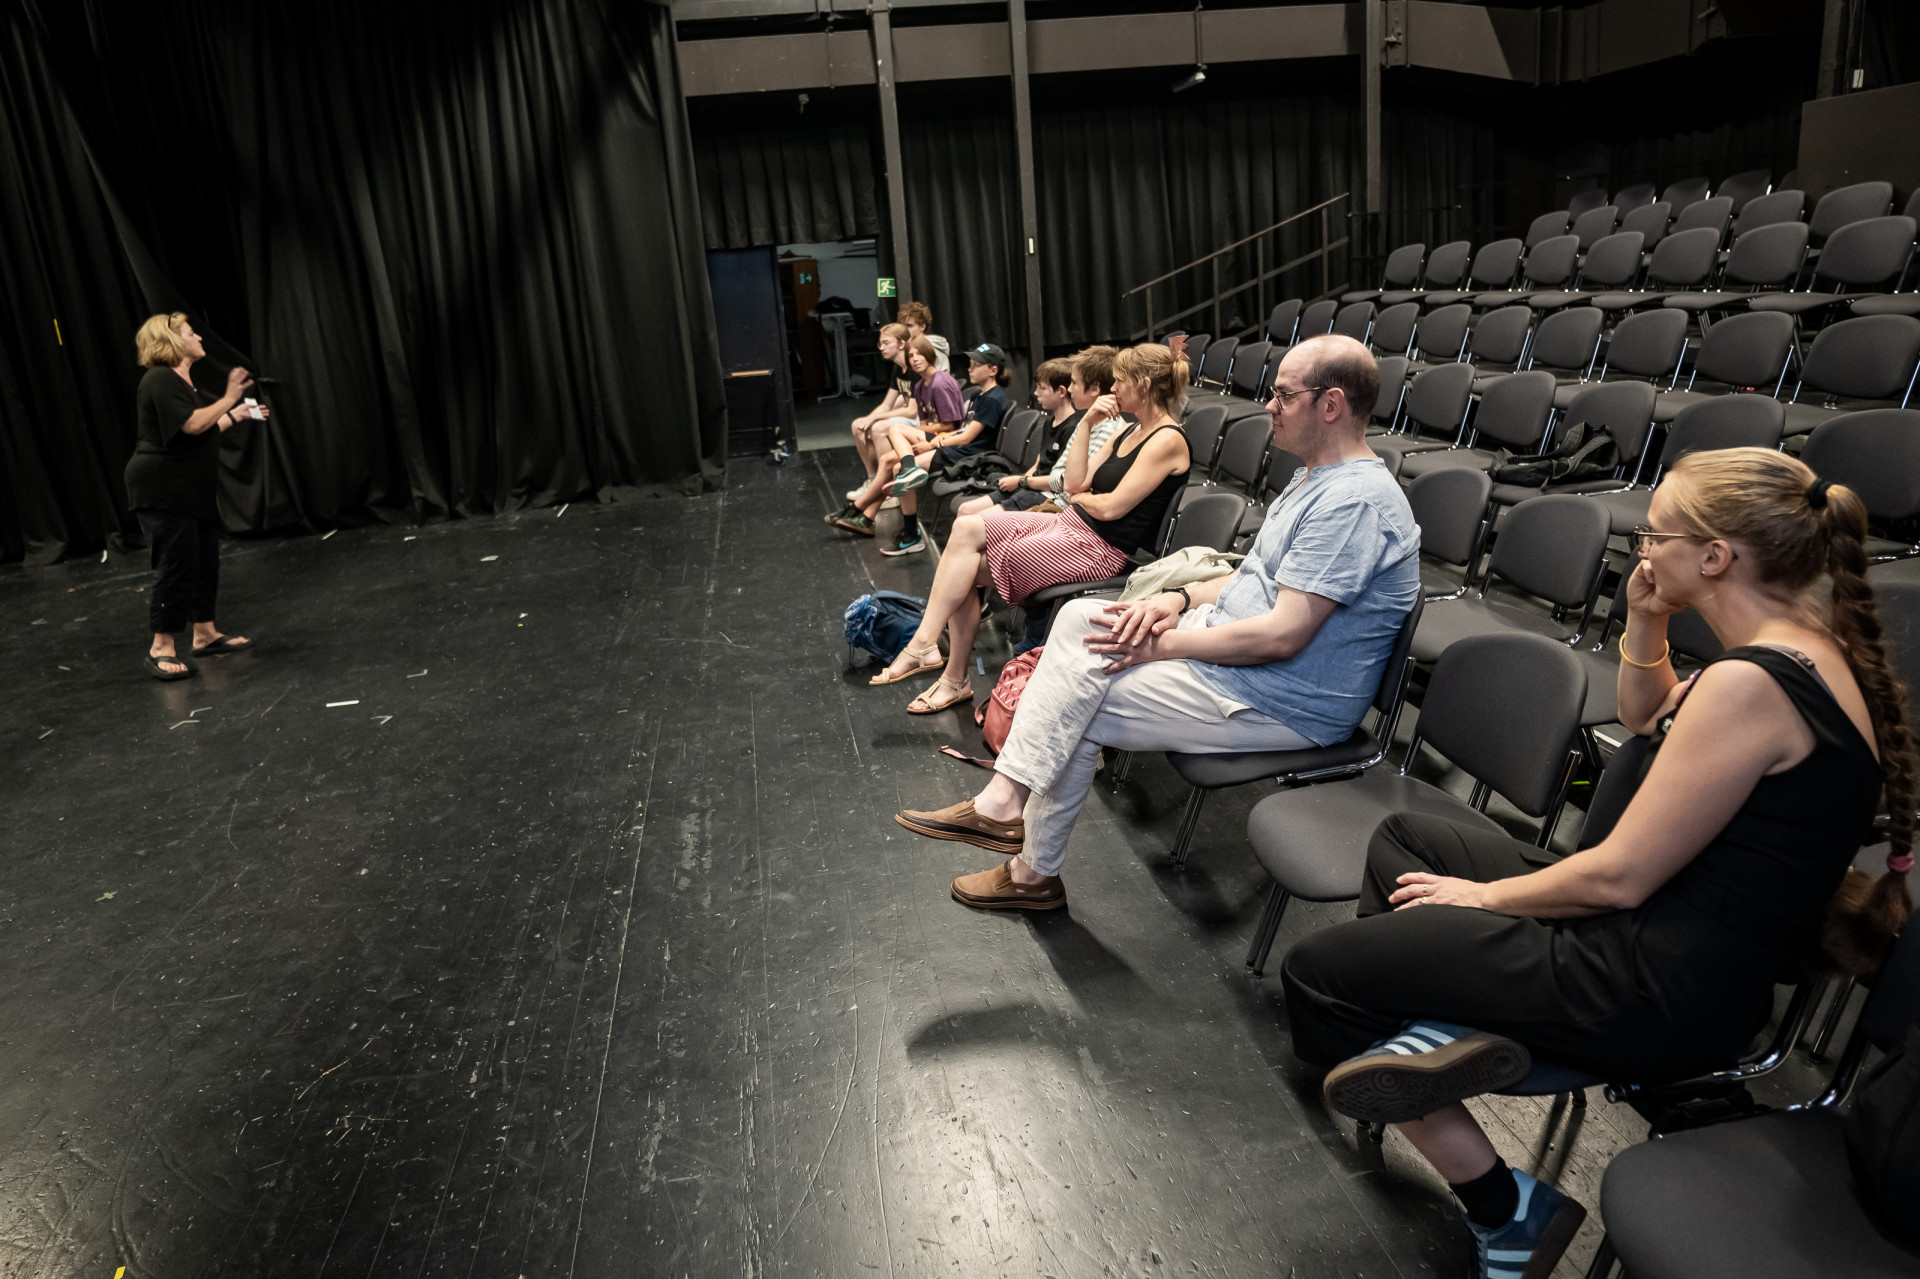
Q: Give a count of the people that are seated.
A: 9